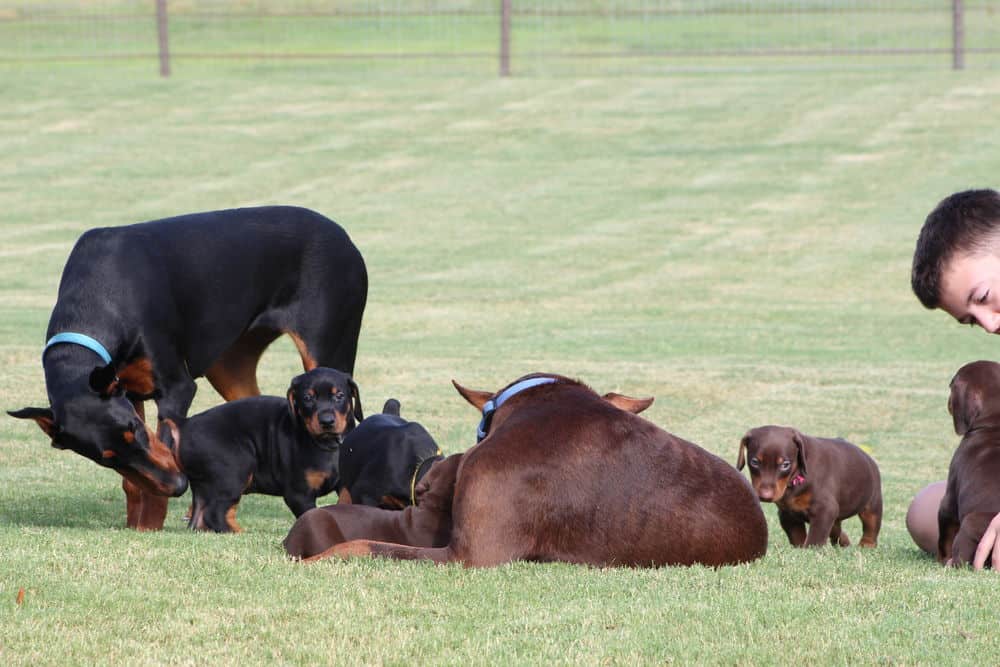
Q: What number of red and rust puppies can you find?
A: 3